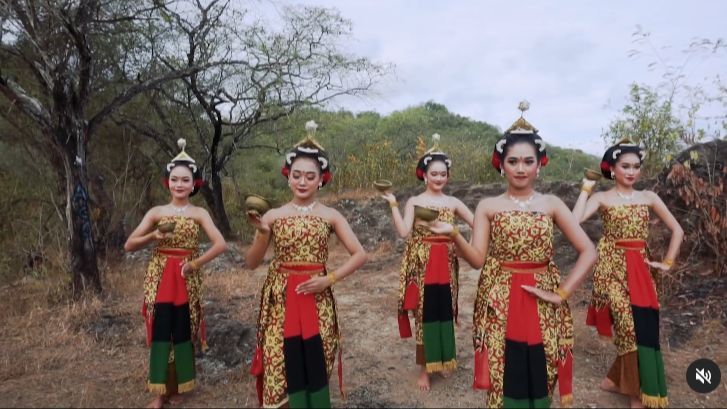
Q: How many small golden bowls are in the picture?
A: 5